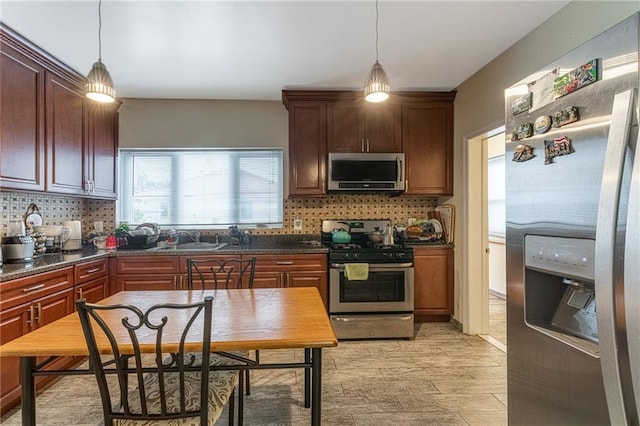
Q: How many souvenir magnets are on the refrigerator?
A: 7